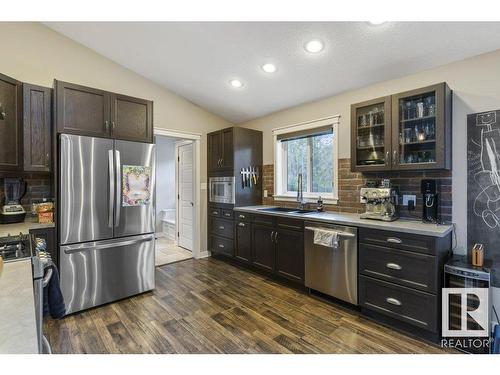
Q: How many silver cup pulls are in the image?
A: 9